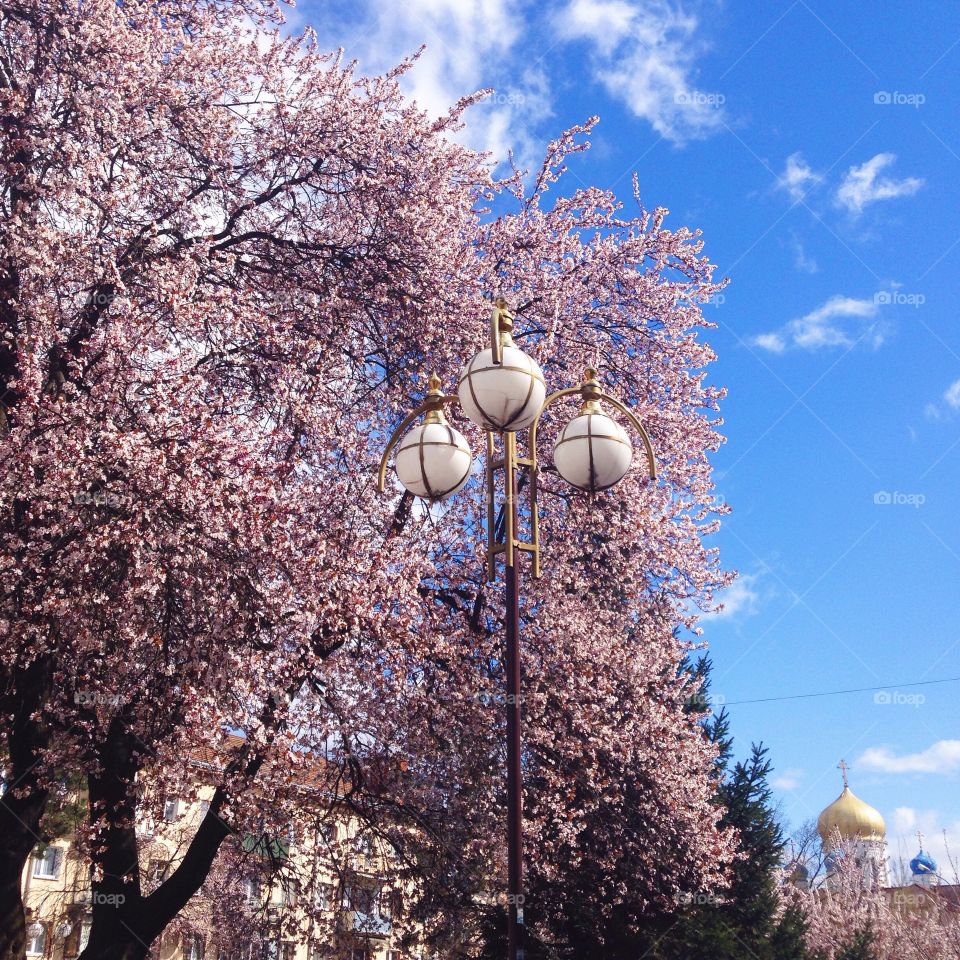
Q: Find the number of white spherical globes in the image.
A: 3